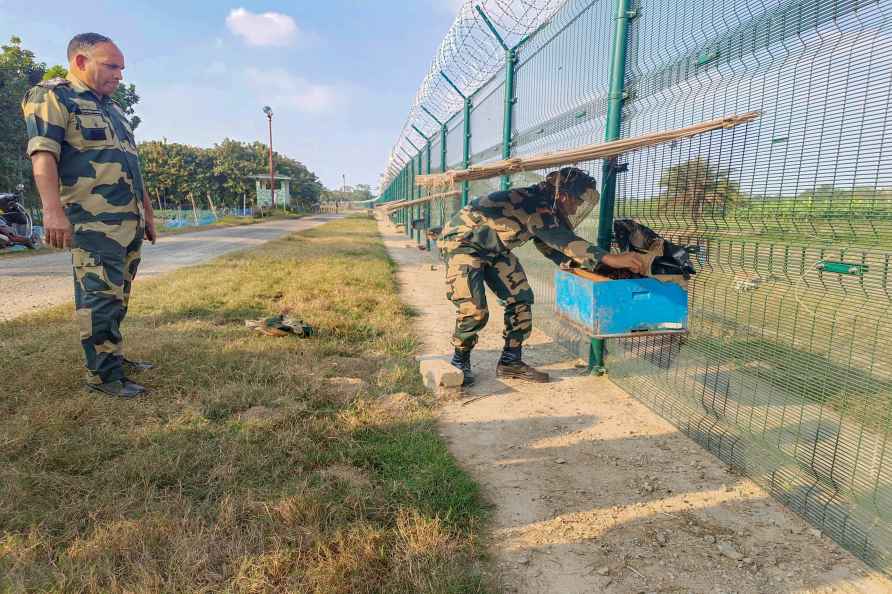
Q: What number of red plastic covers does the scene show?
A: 0